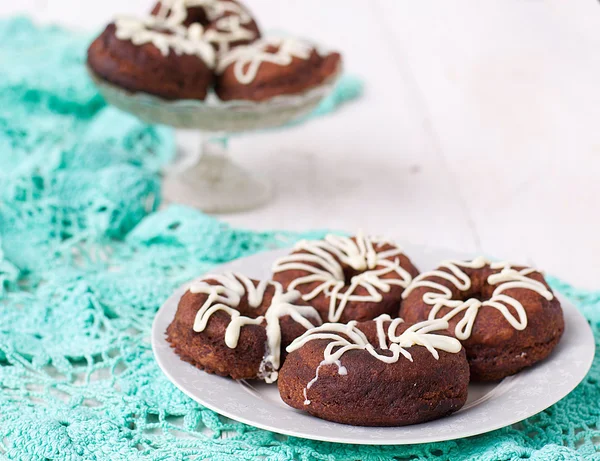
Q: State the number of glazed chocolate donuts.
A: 7